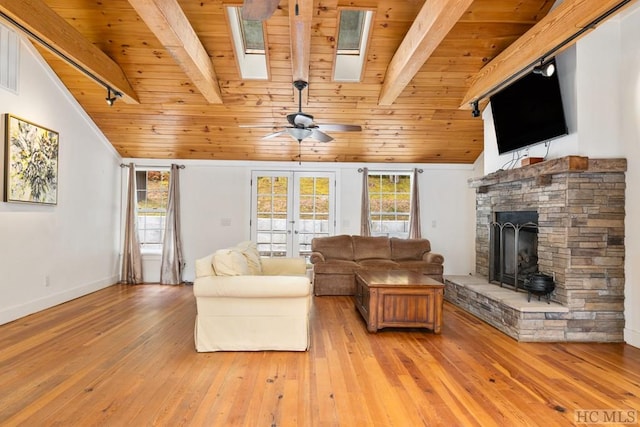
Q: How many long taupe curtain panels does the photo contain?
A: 4